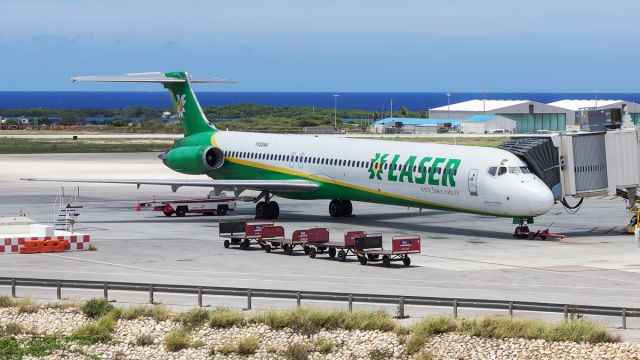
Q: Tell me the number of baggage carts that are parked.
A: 4